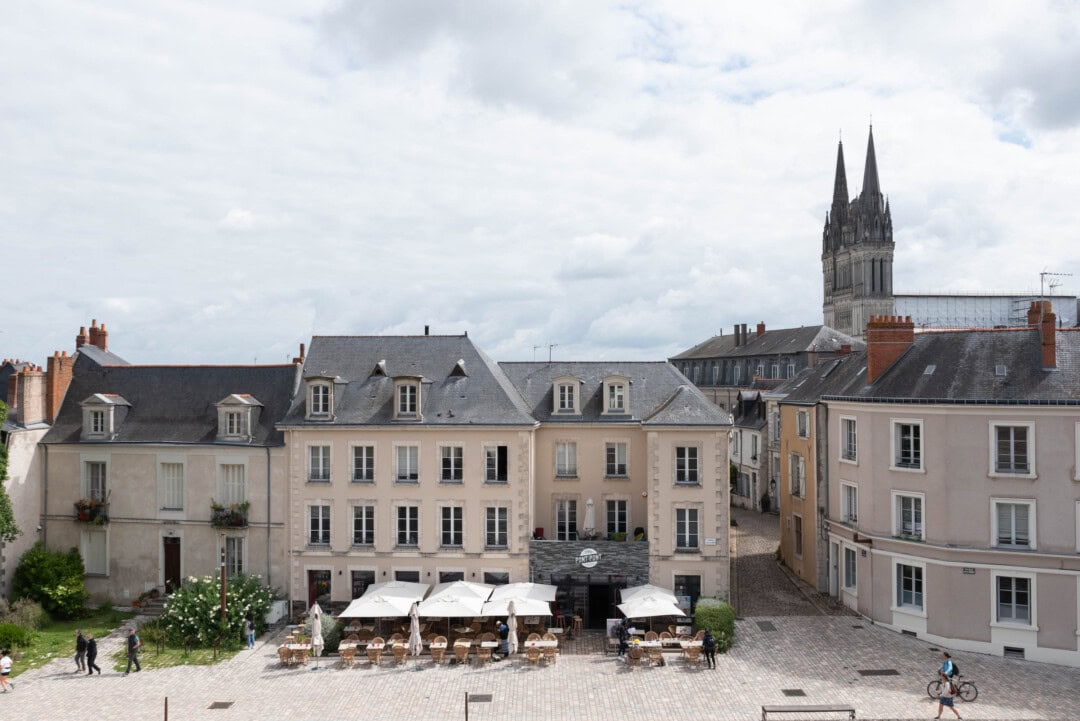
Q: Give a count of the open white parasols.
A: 8